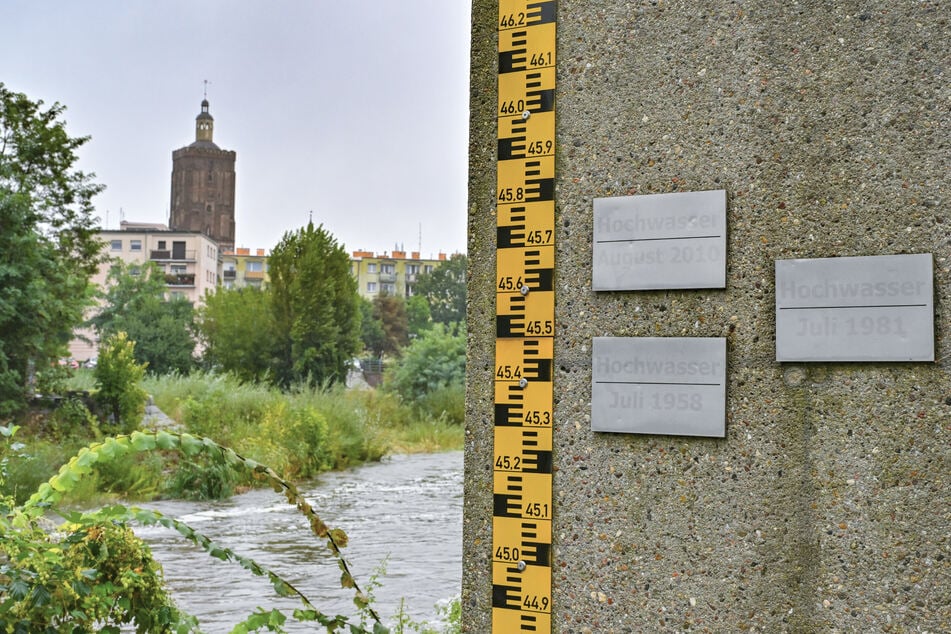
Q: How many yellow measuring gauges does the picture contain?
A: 1